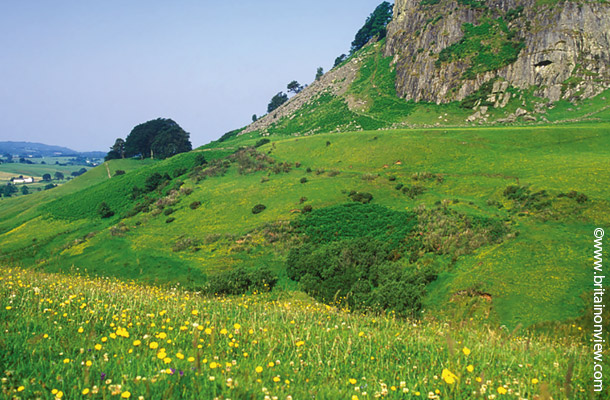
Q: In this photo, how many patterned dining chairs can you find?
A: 0